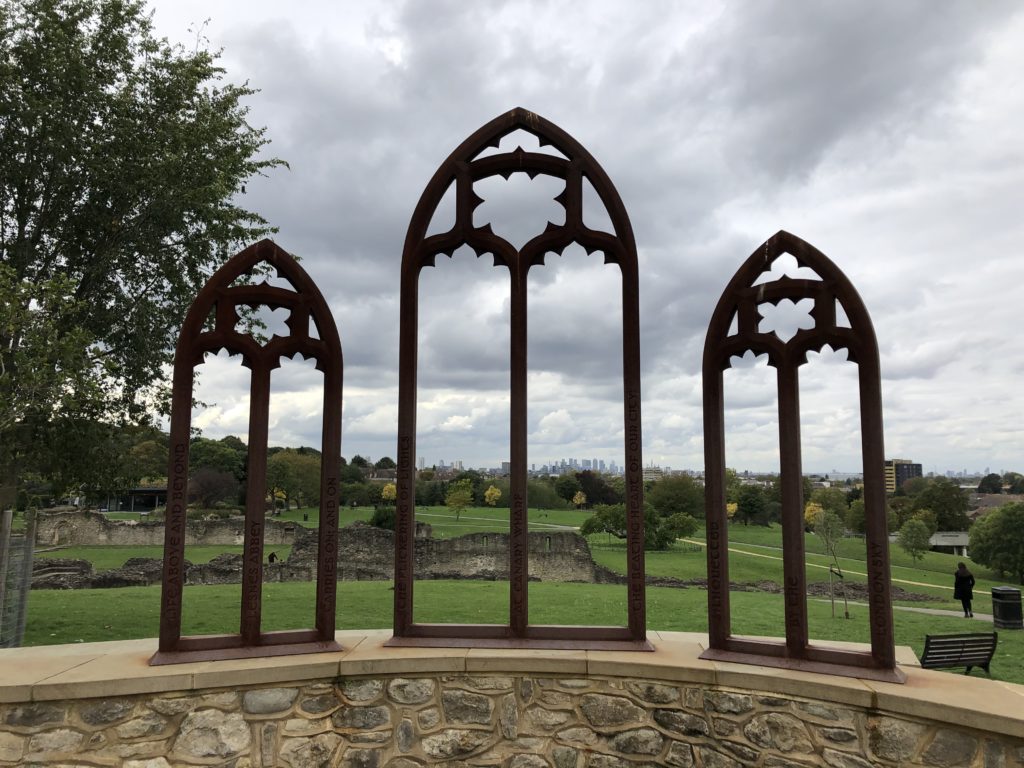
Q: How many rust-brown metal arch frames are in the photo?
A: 3